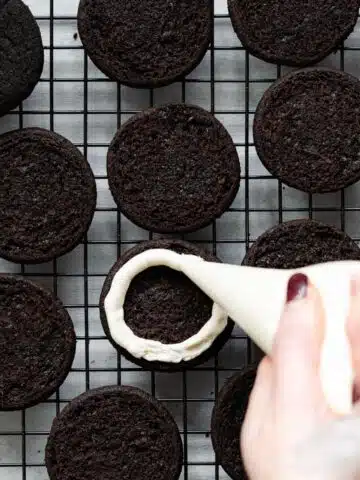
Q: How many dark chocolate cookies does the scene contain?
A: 11